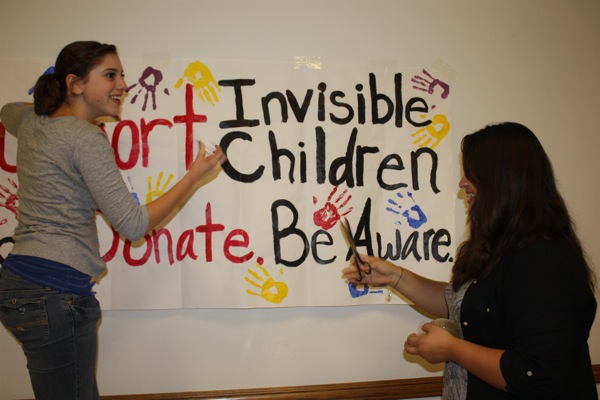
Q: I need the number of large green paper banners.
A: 0